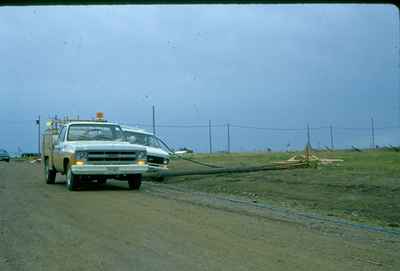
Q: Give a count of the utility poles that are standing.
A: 7